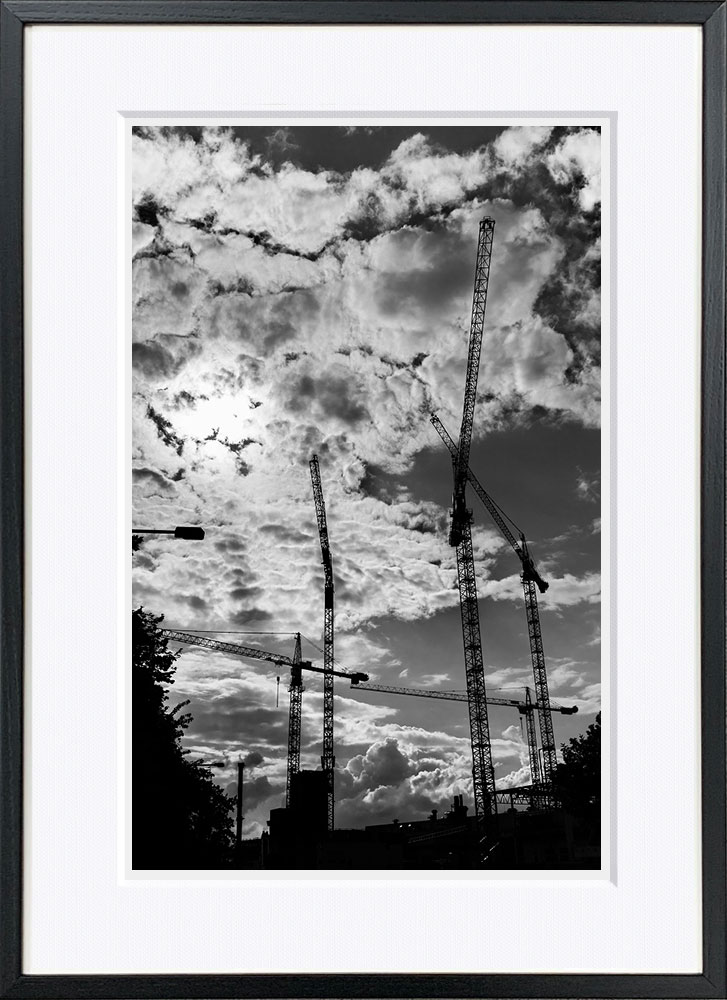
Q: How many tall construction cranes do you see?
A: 5